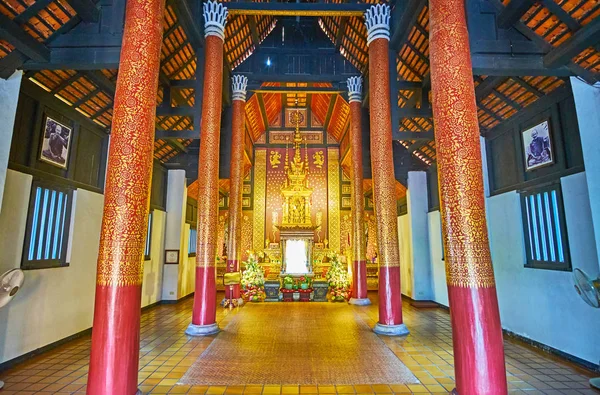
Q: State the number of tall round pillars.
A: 6